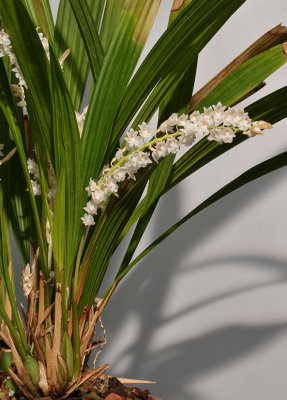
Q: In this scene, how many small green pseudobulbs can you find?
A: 3